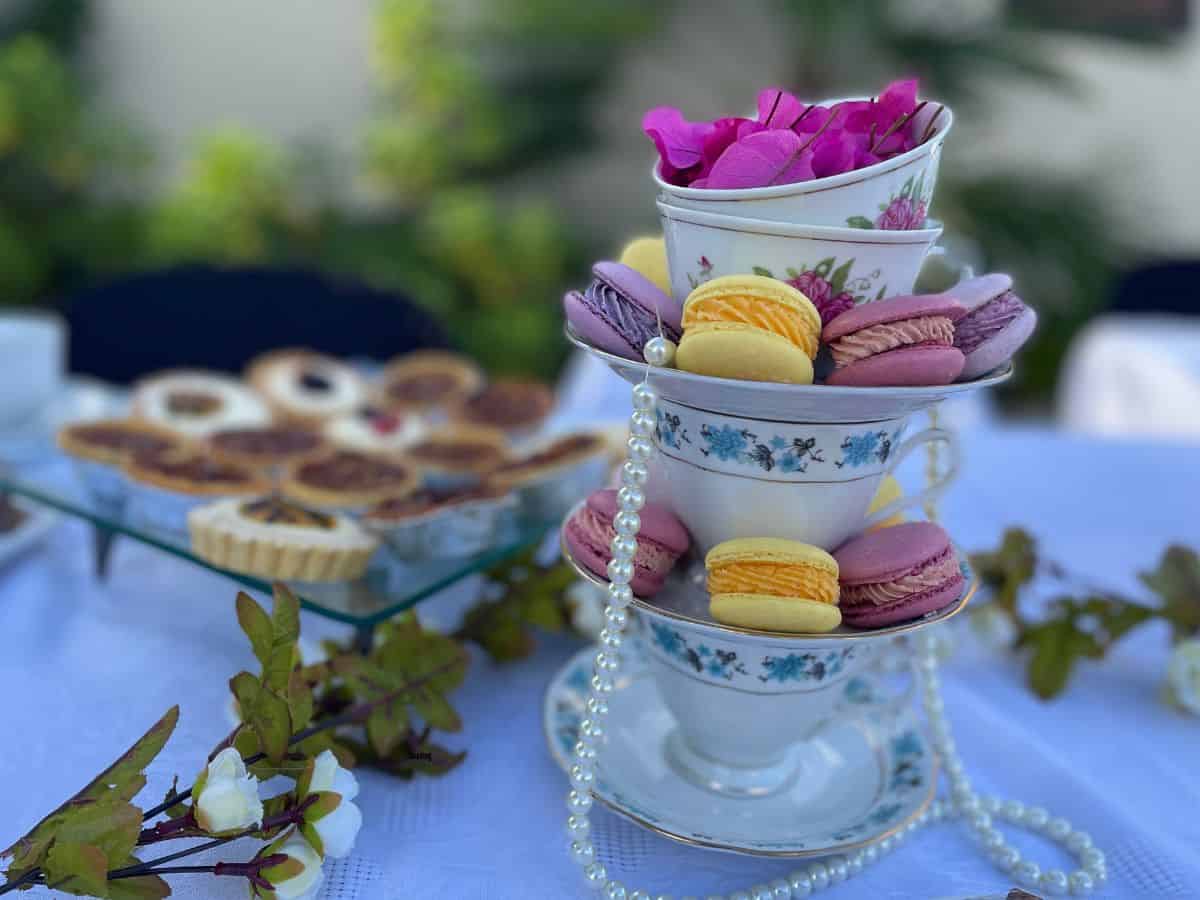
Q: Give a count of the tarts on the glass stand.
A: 13